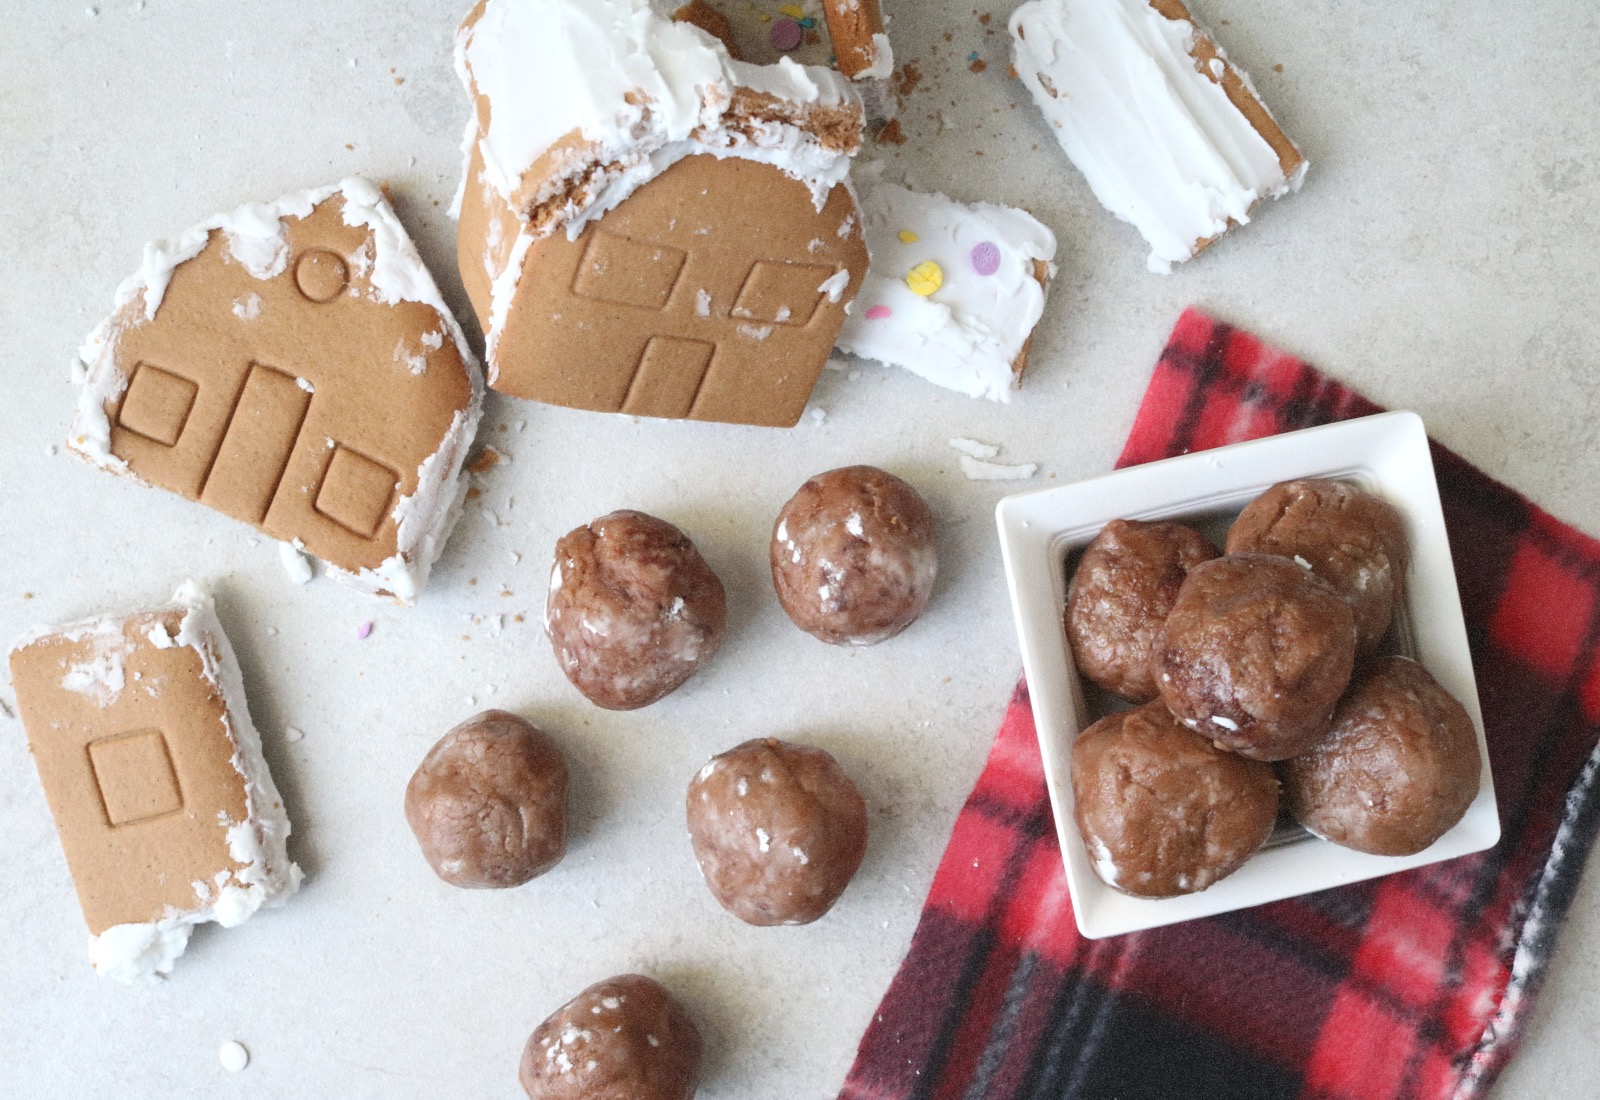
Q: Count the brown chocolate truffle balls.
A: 10